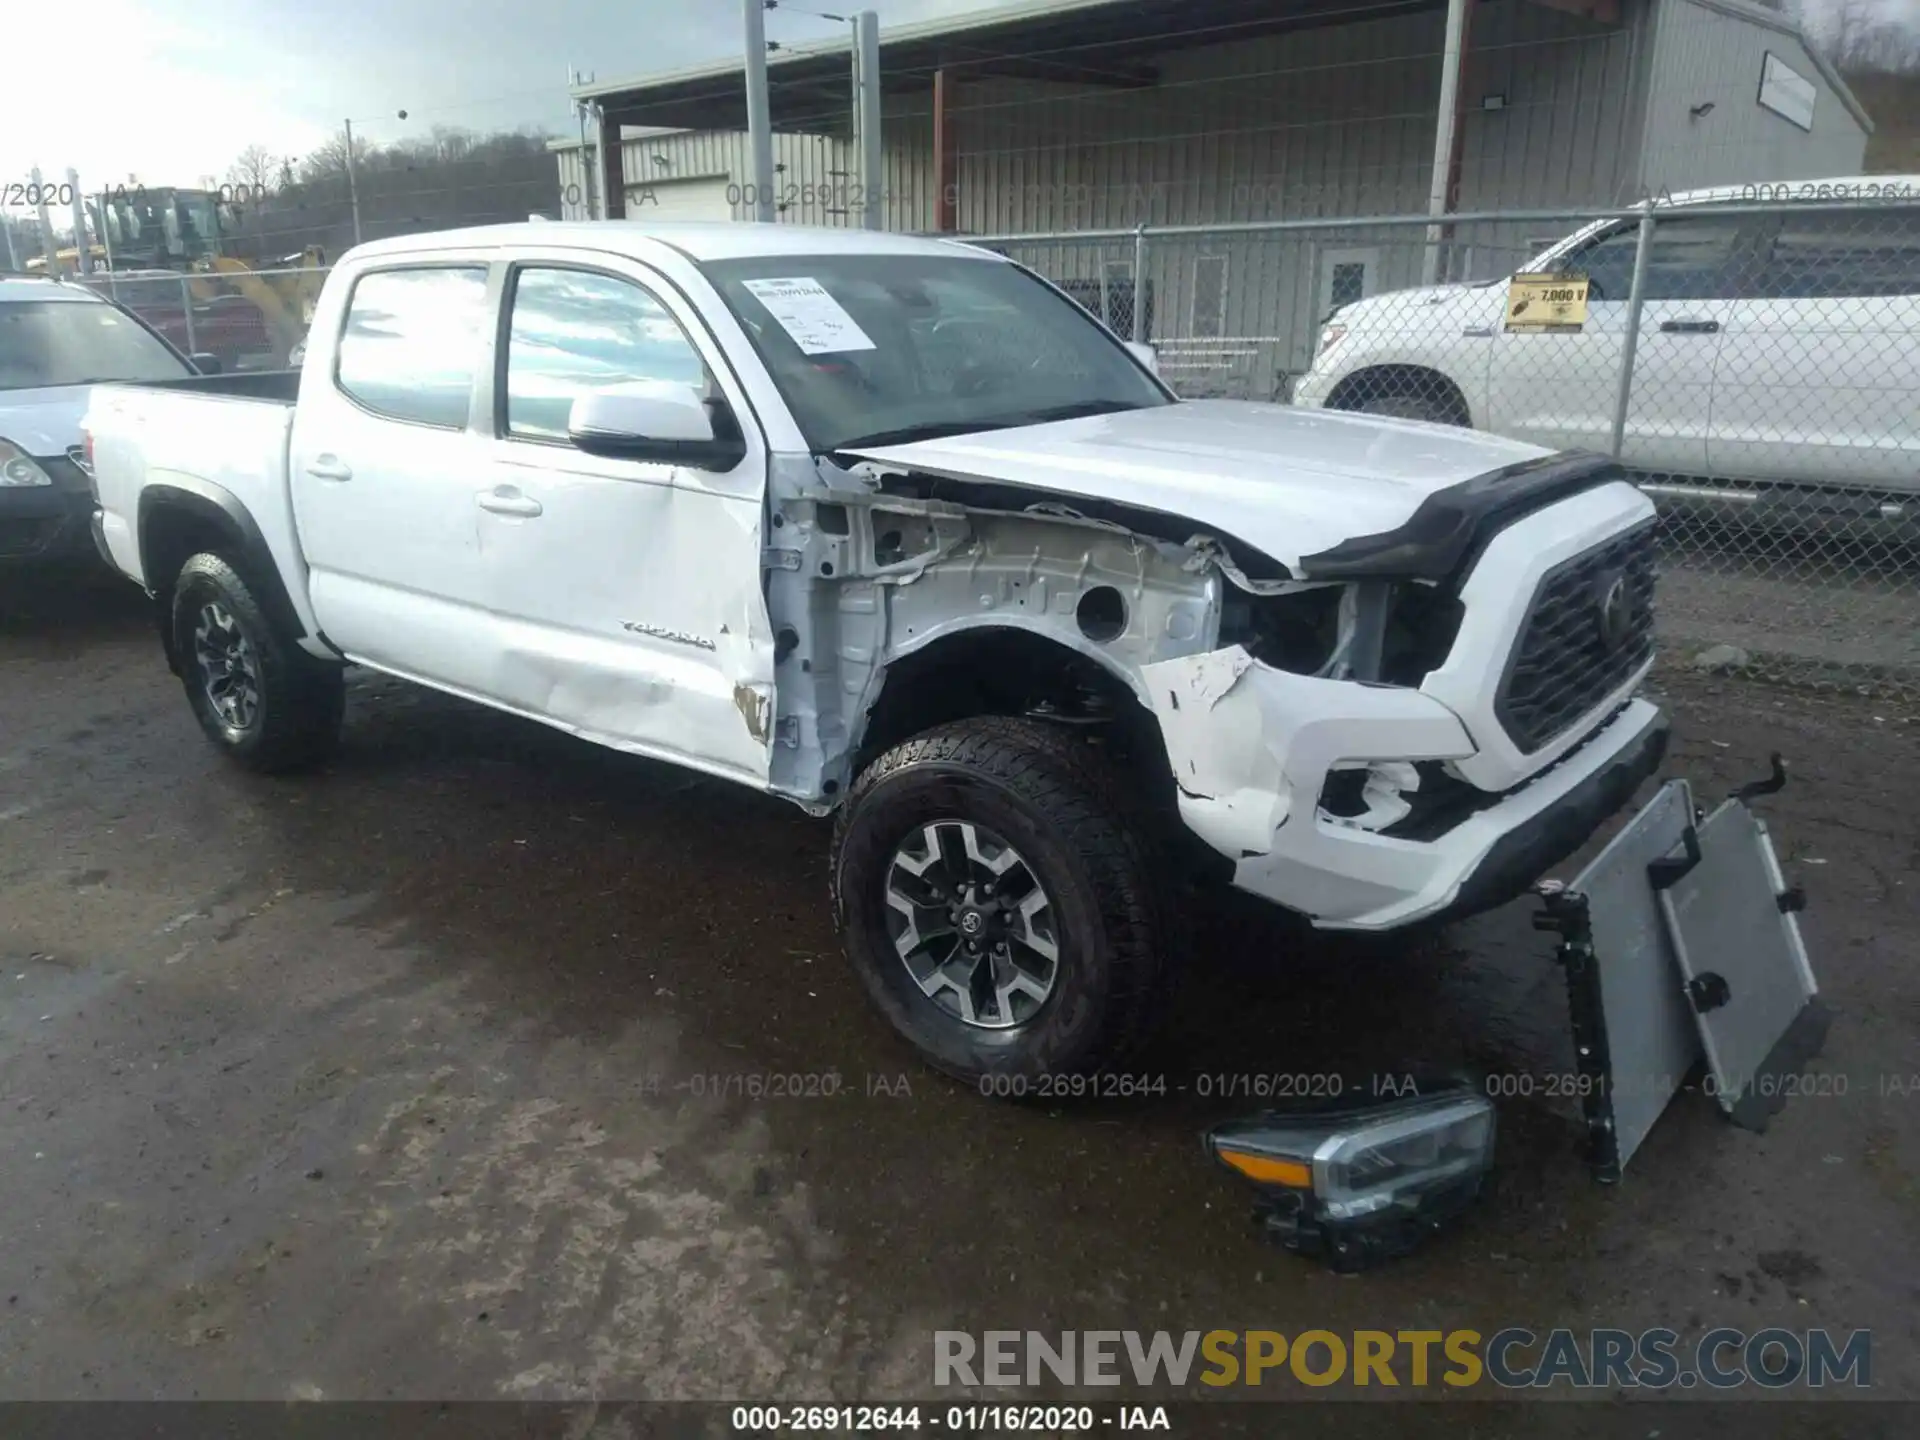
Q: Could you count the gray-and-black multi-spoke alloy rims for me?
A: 2